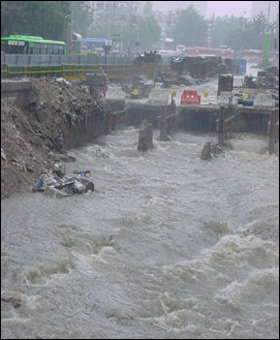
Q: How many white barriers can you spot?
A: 4